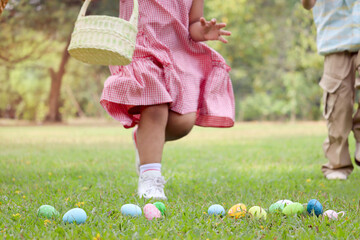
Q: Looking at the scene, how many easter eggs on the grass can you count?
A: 13